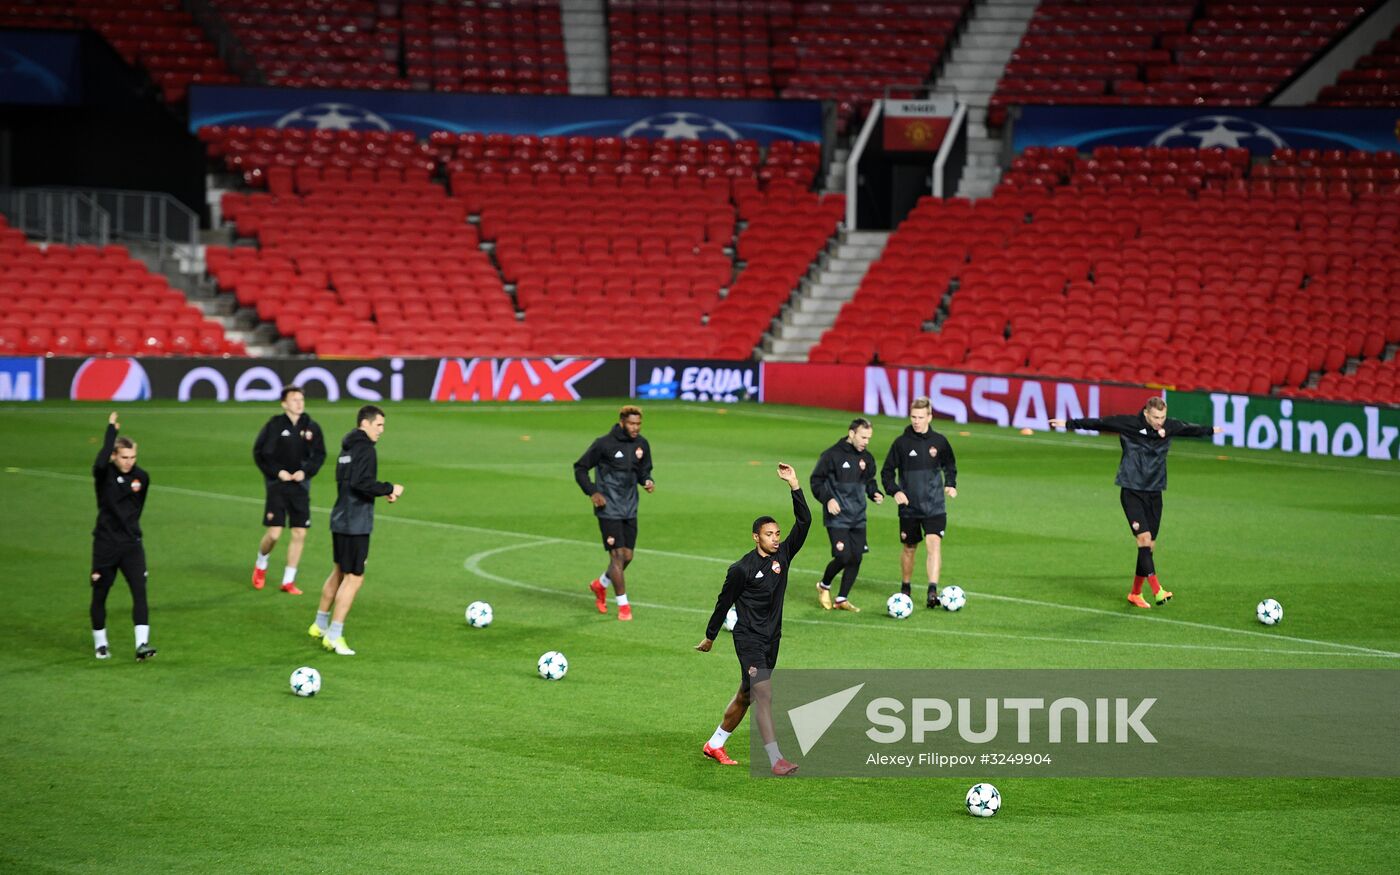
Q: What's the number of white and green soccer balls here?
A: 8